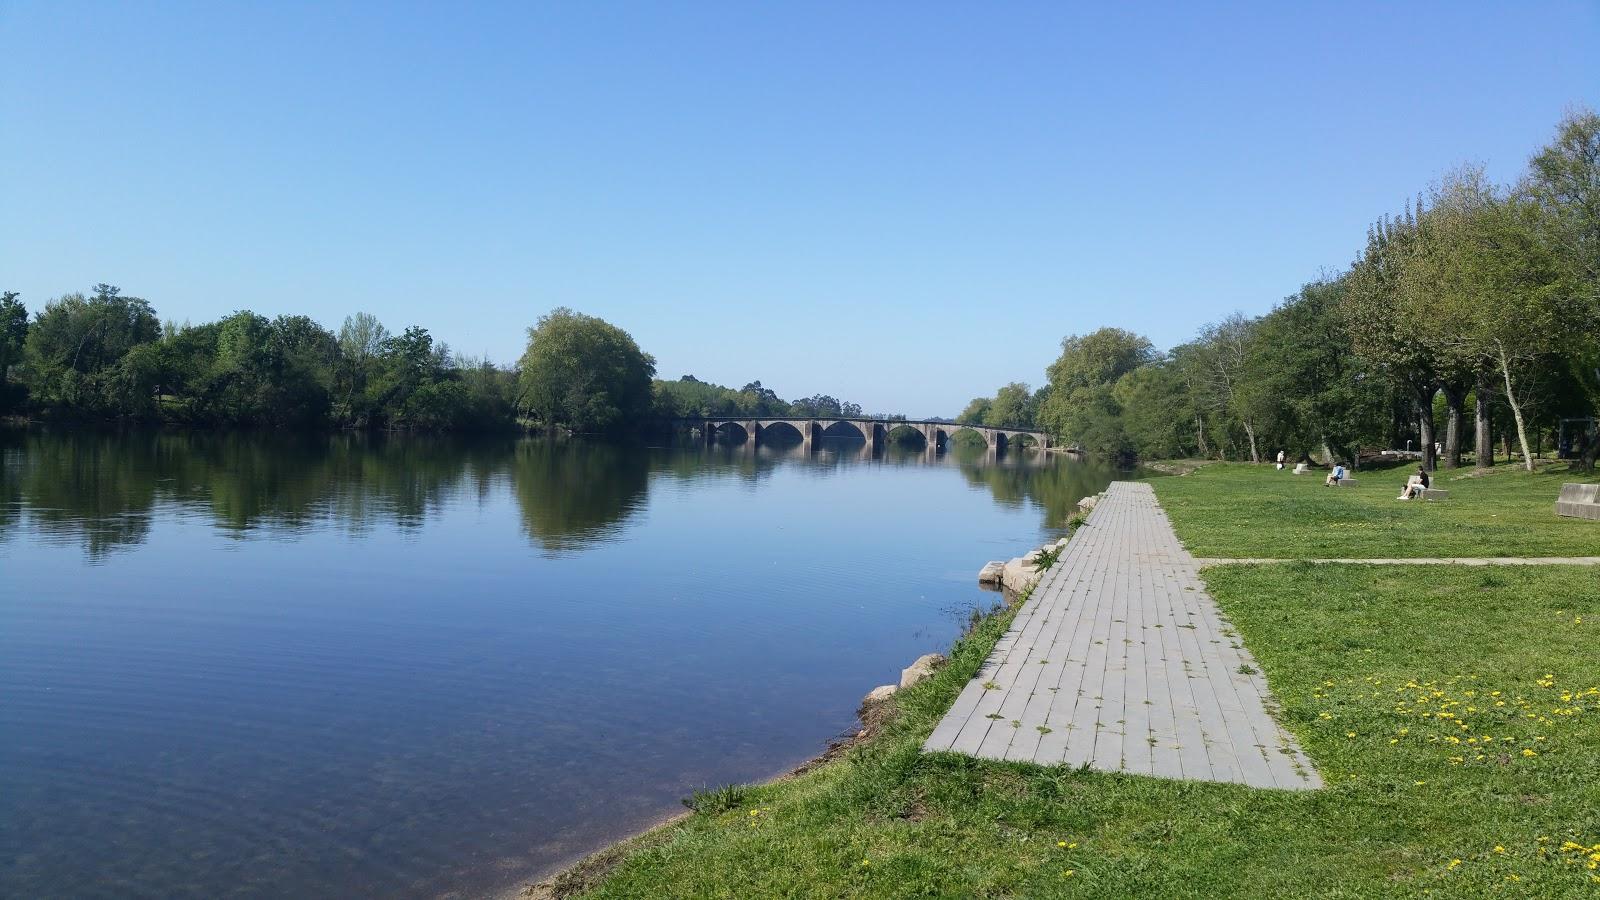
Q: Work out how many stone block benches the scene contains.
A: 4